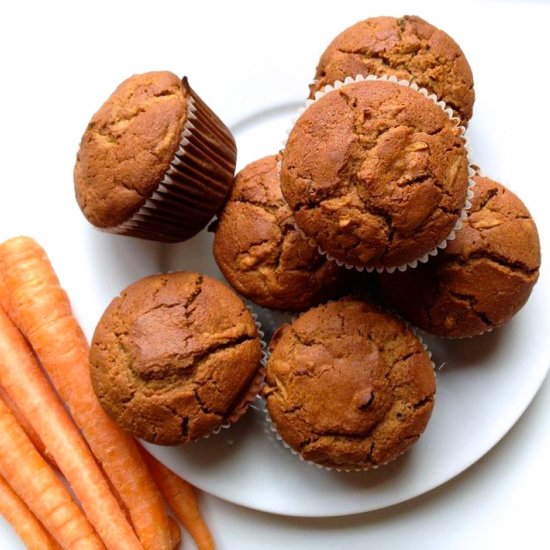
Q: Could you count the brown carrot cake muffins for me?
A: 7